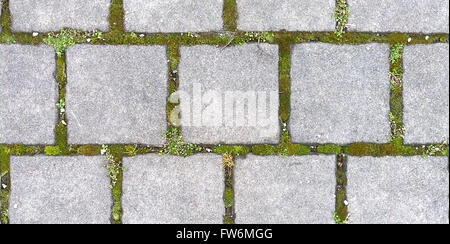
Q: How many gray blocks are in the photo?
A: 13